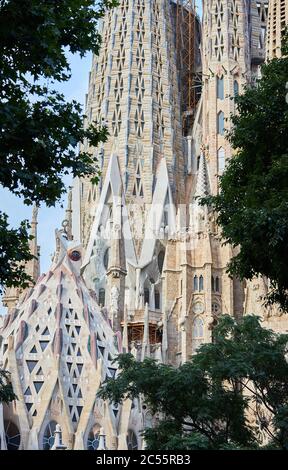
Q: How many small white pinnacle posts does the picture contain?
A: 2